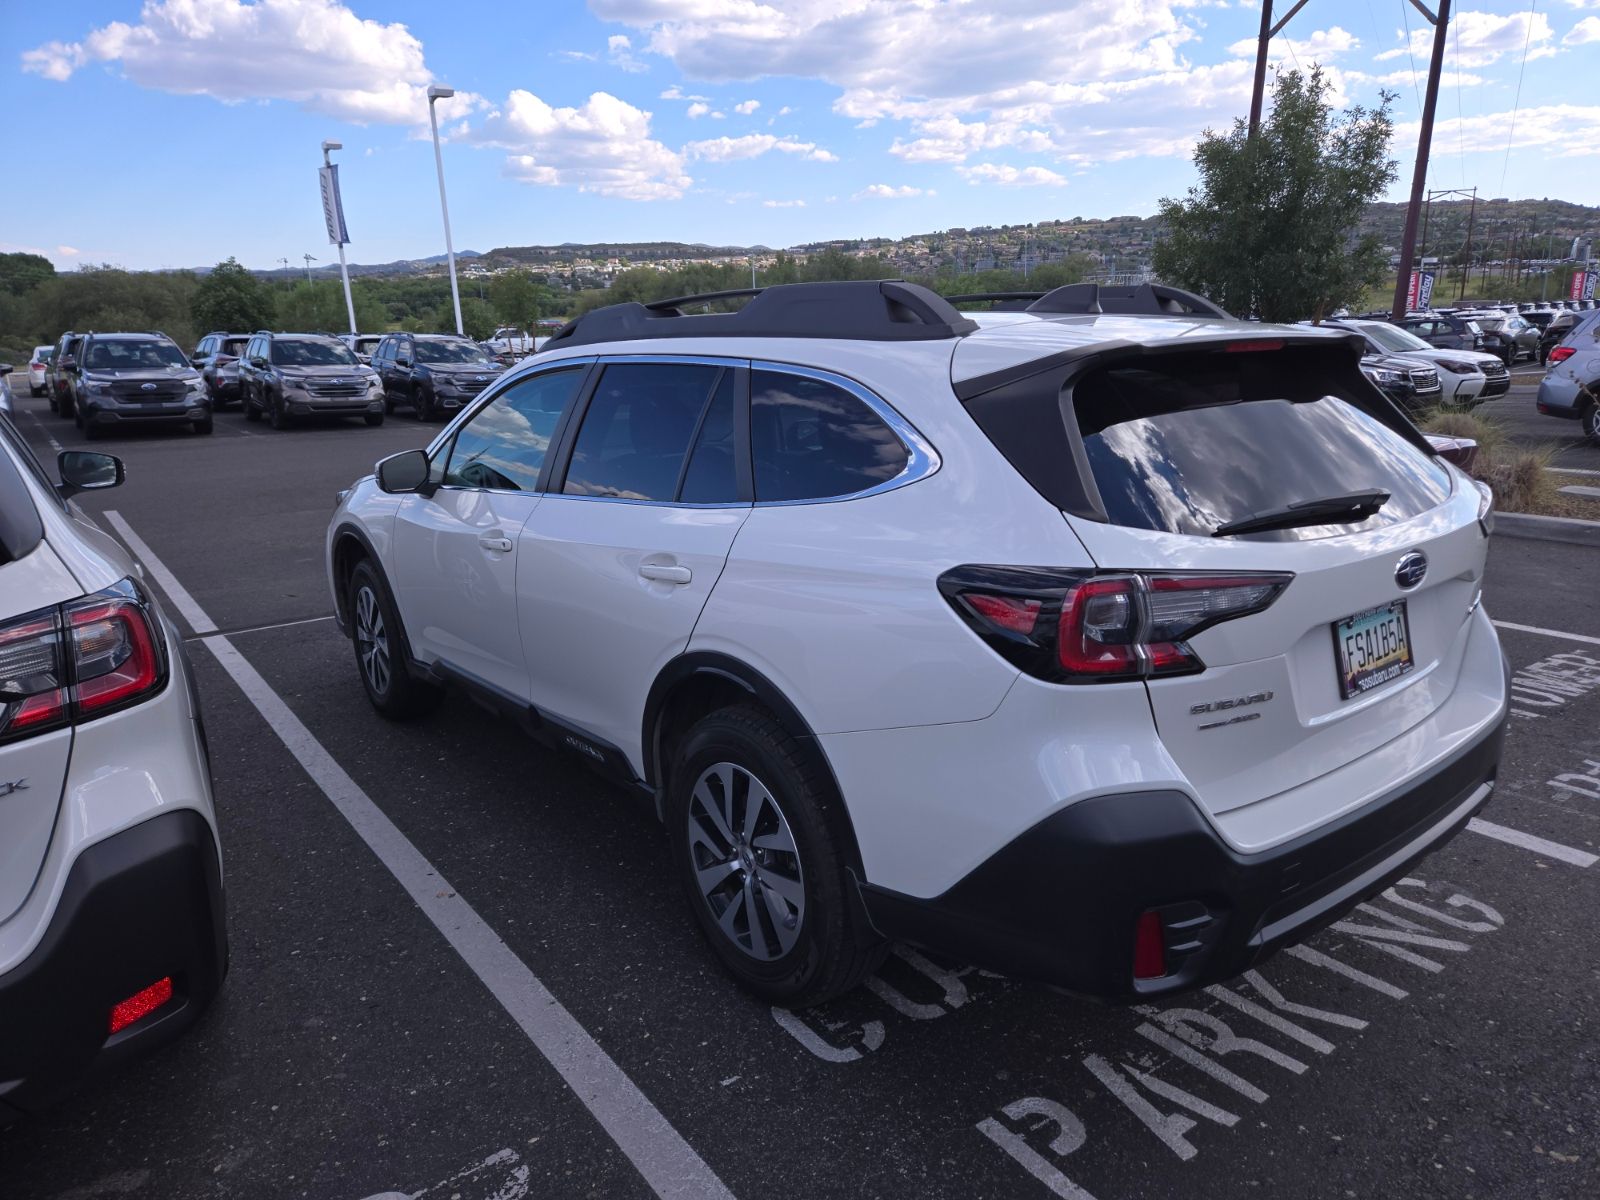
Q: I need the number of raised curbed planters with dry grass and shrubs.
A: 1